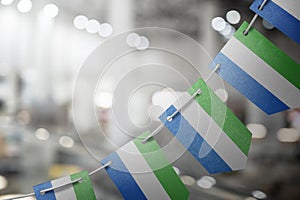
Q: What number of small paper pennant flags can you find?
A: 5